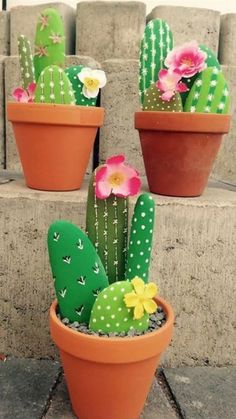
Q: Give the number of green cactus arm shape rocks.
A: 12